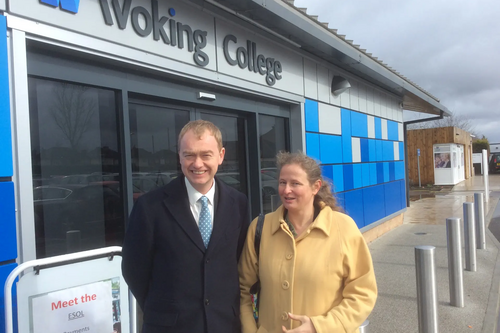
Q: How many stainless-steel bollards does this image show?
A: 4